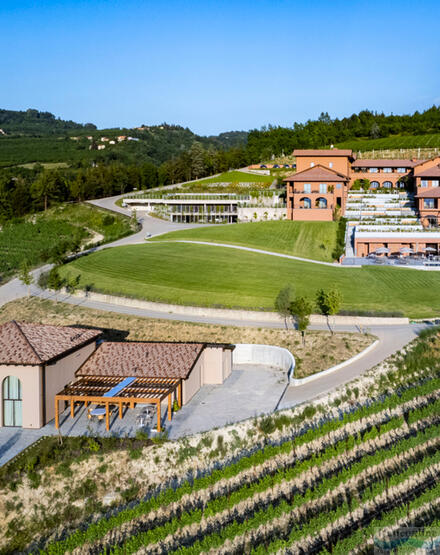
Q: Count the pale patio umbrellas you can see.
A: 3